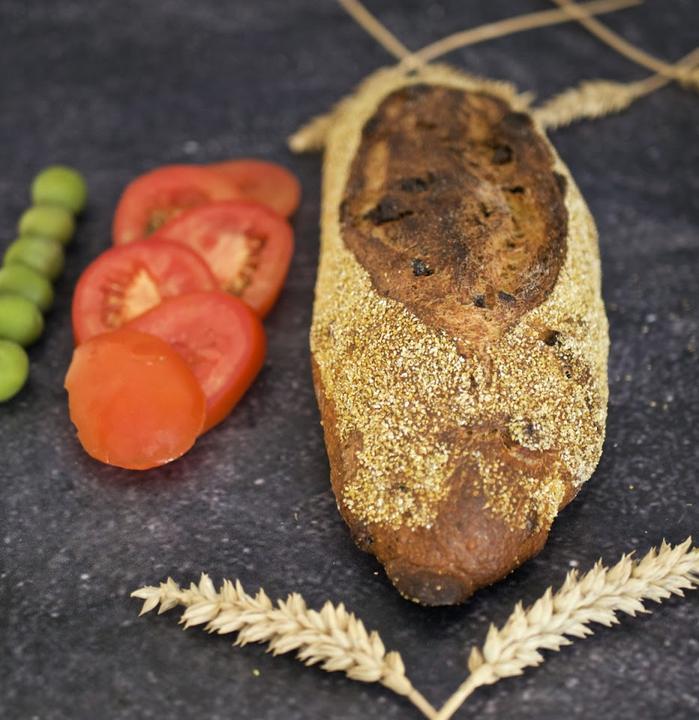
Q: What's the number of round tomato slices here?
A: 6